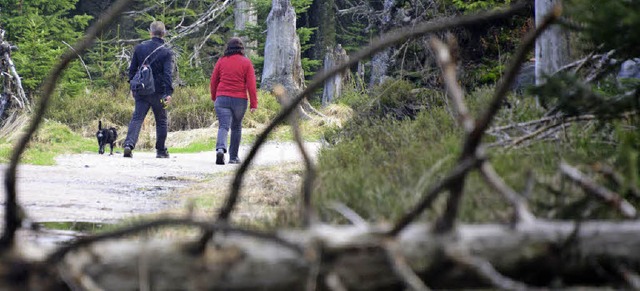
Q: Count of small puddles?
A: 1